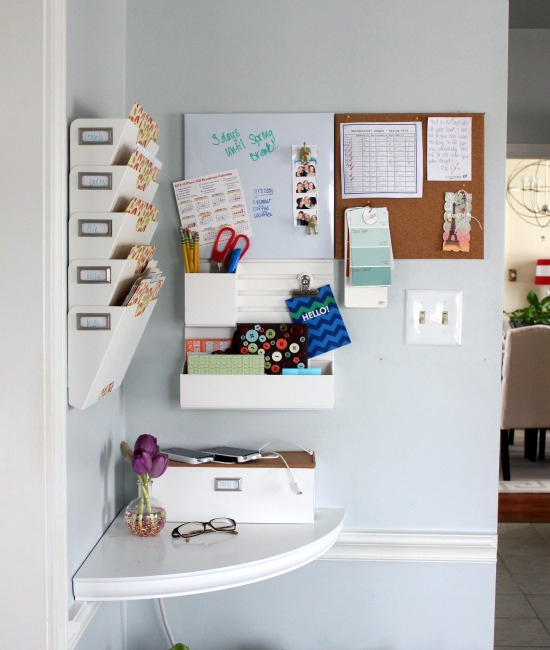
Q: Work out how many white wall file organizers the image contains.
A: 5